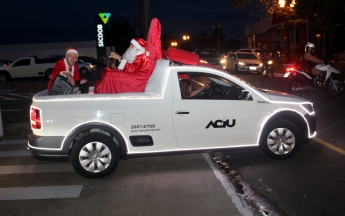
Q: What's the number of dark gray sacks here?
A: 1